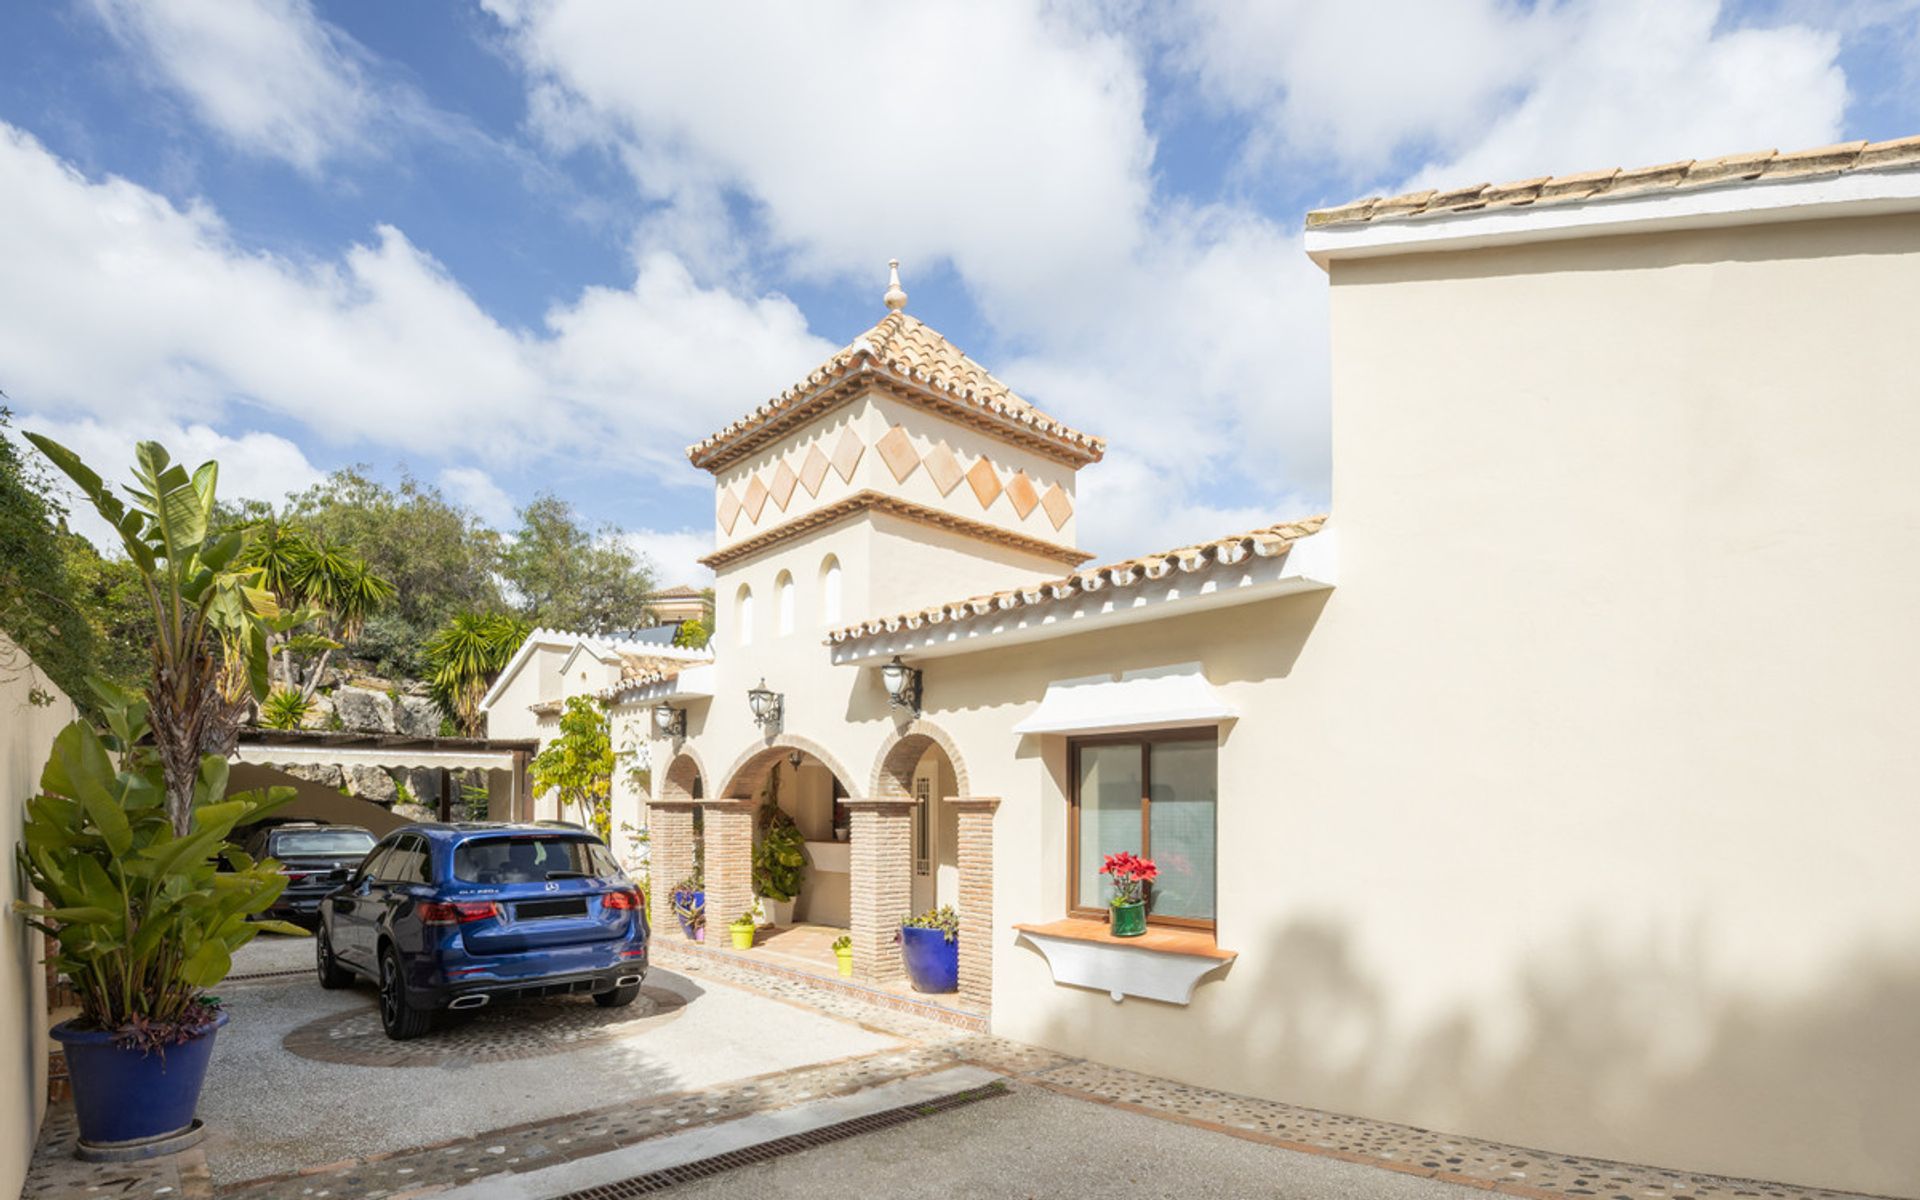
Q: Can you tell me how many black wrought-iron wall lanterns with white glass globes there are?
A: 3